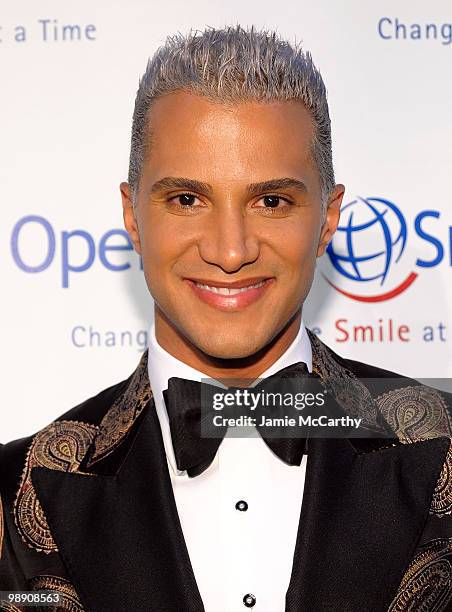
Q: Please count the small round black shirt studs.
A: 2